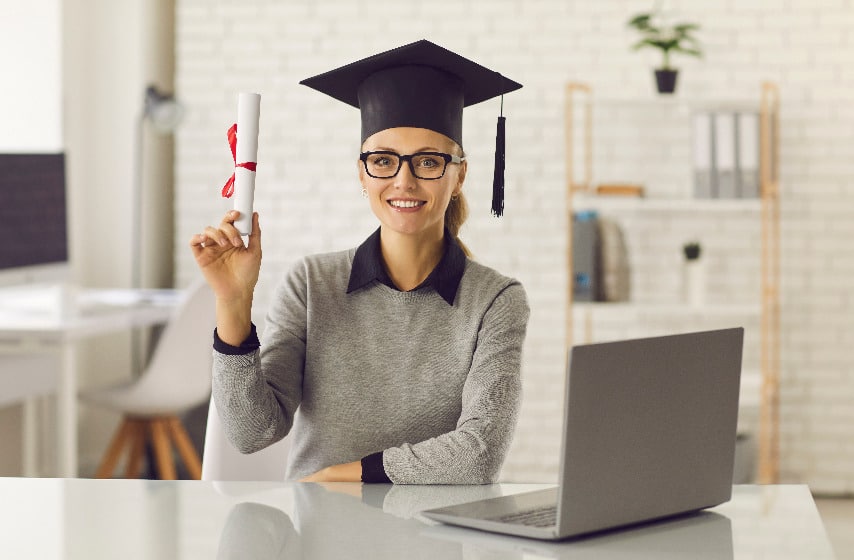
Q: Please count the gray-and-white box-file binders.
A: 3